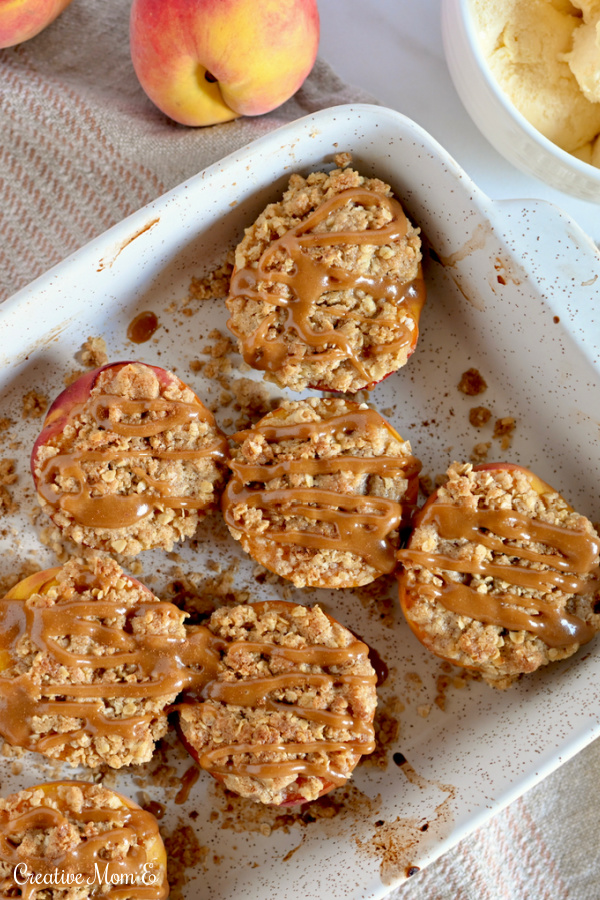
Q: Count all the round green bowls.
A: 0